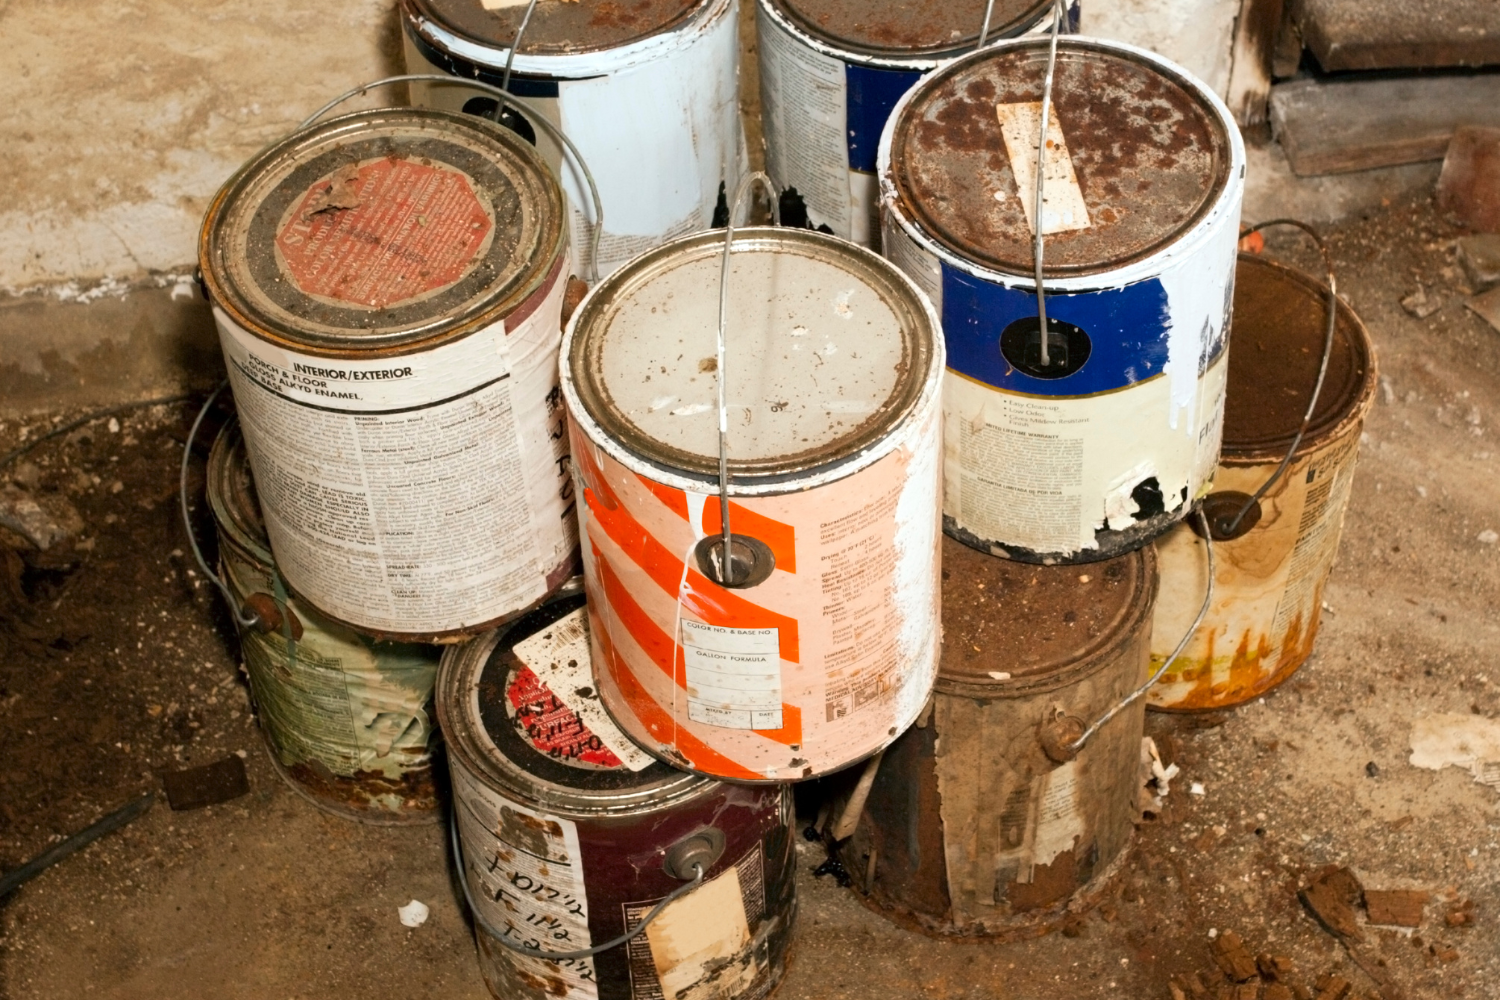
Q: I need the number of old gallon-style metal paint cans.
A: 9